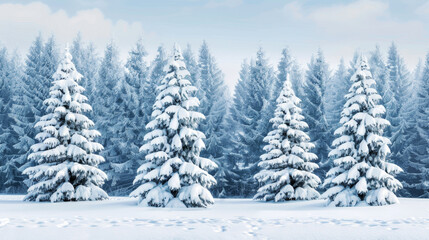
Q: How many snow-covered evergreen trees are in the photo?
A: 4